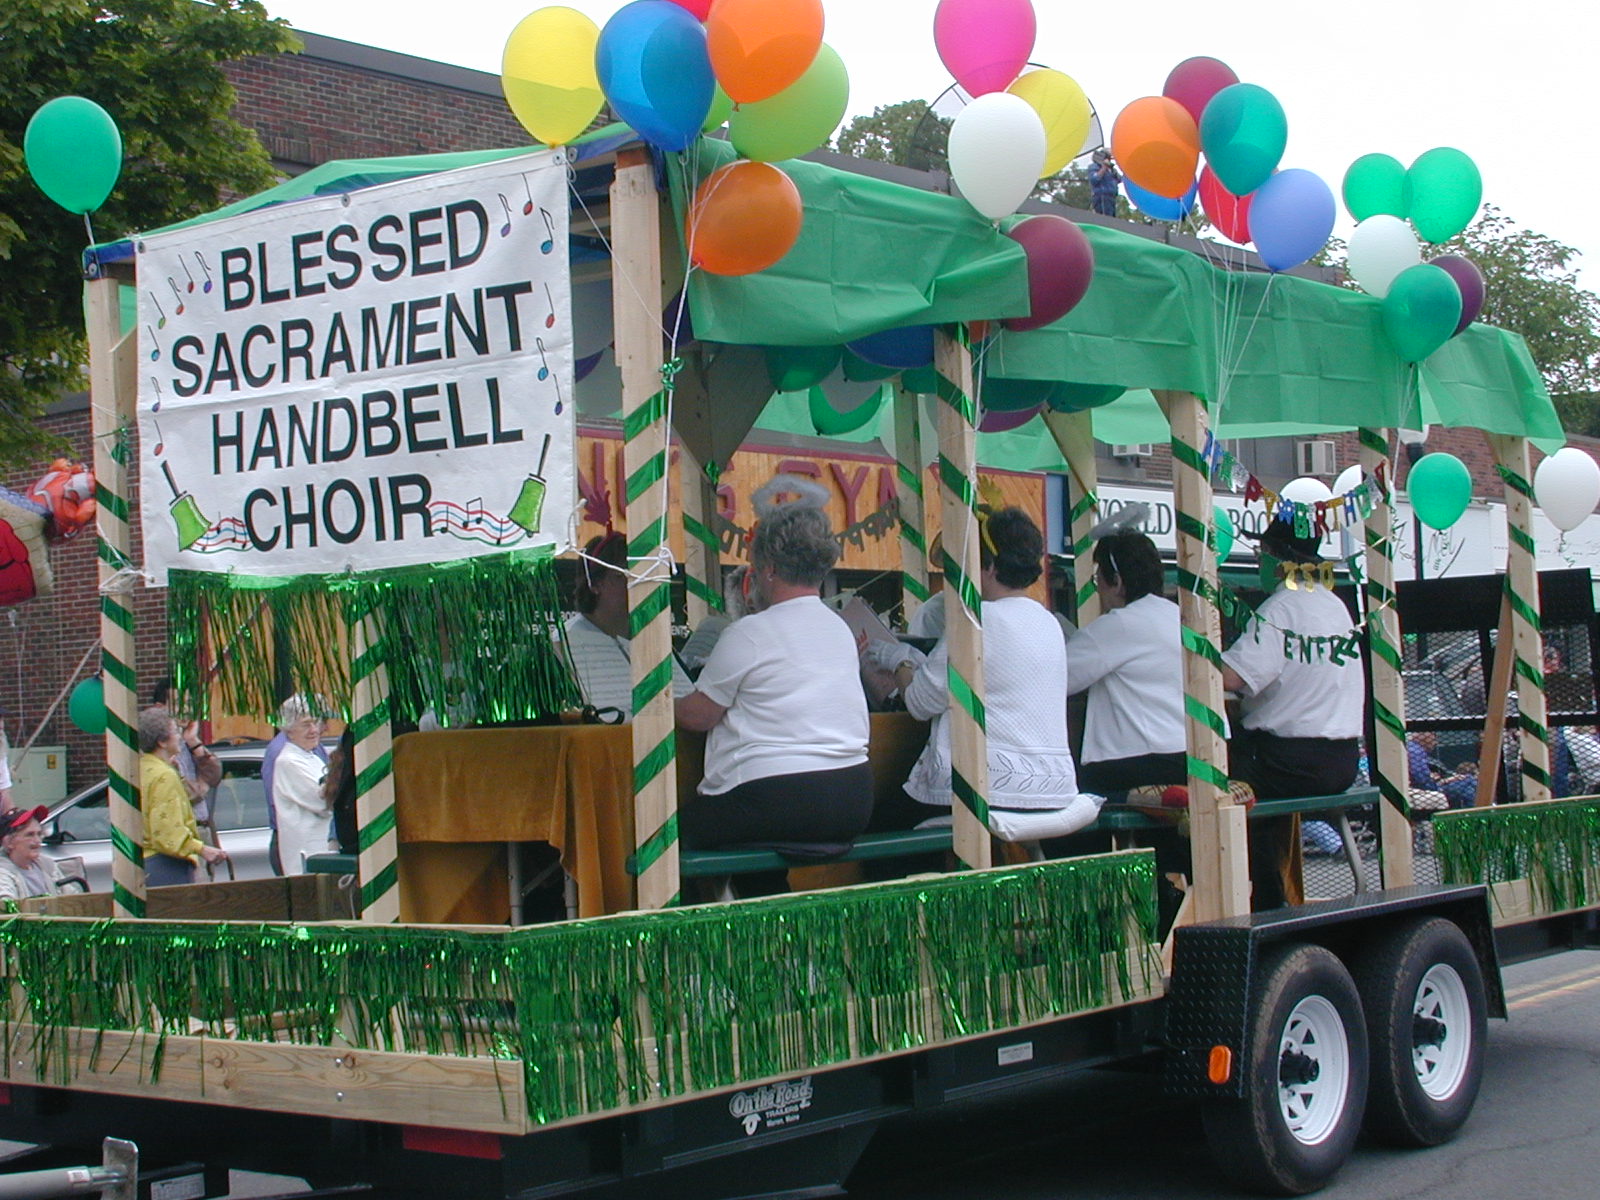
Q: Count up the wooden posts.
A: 10